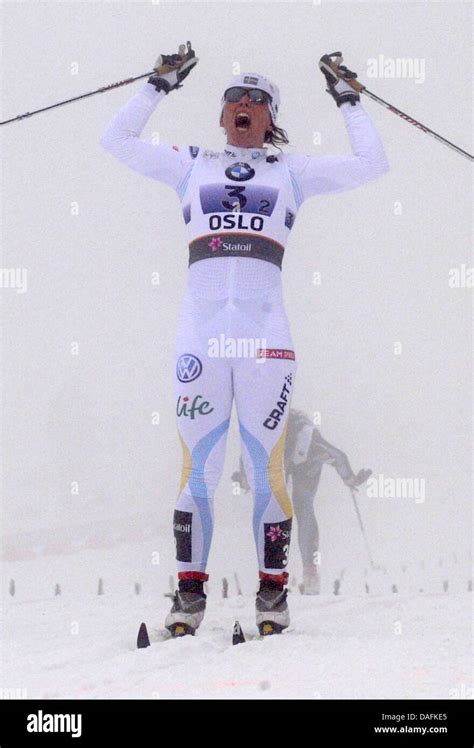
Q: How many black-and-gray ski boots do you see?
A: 2